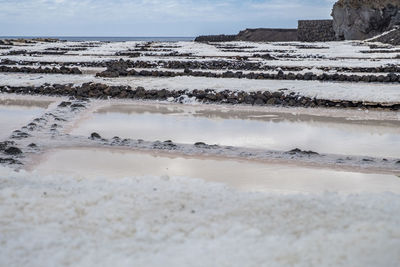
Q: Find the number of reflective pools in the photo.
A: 3